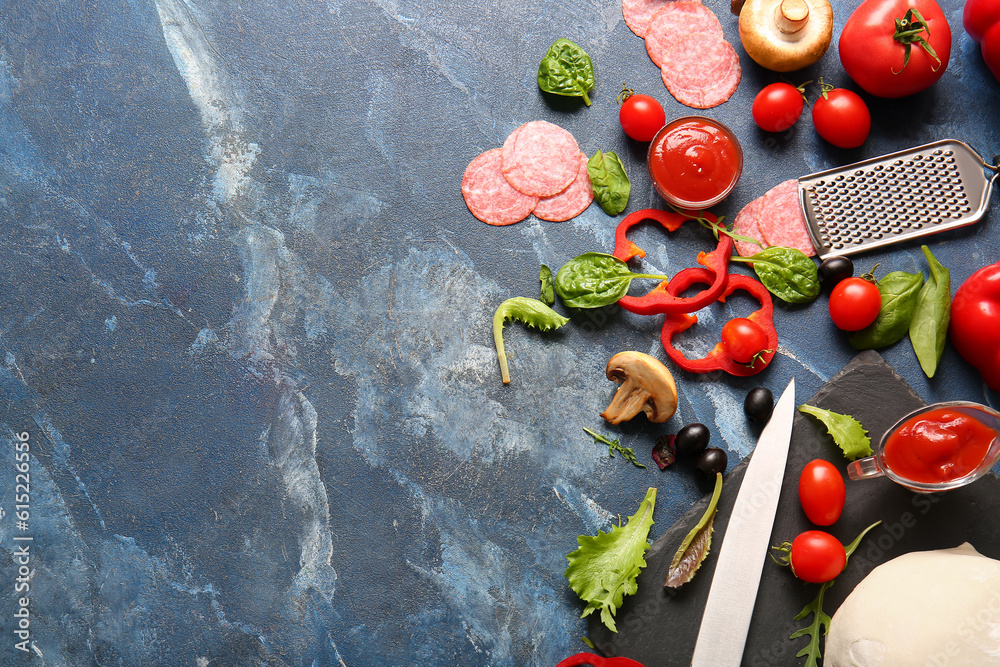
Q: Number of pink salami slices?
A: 8